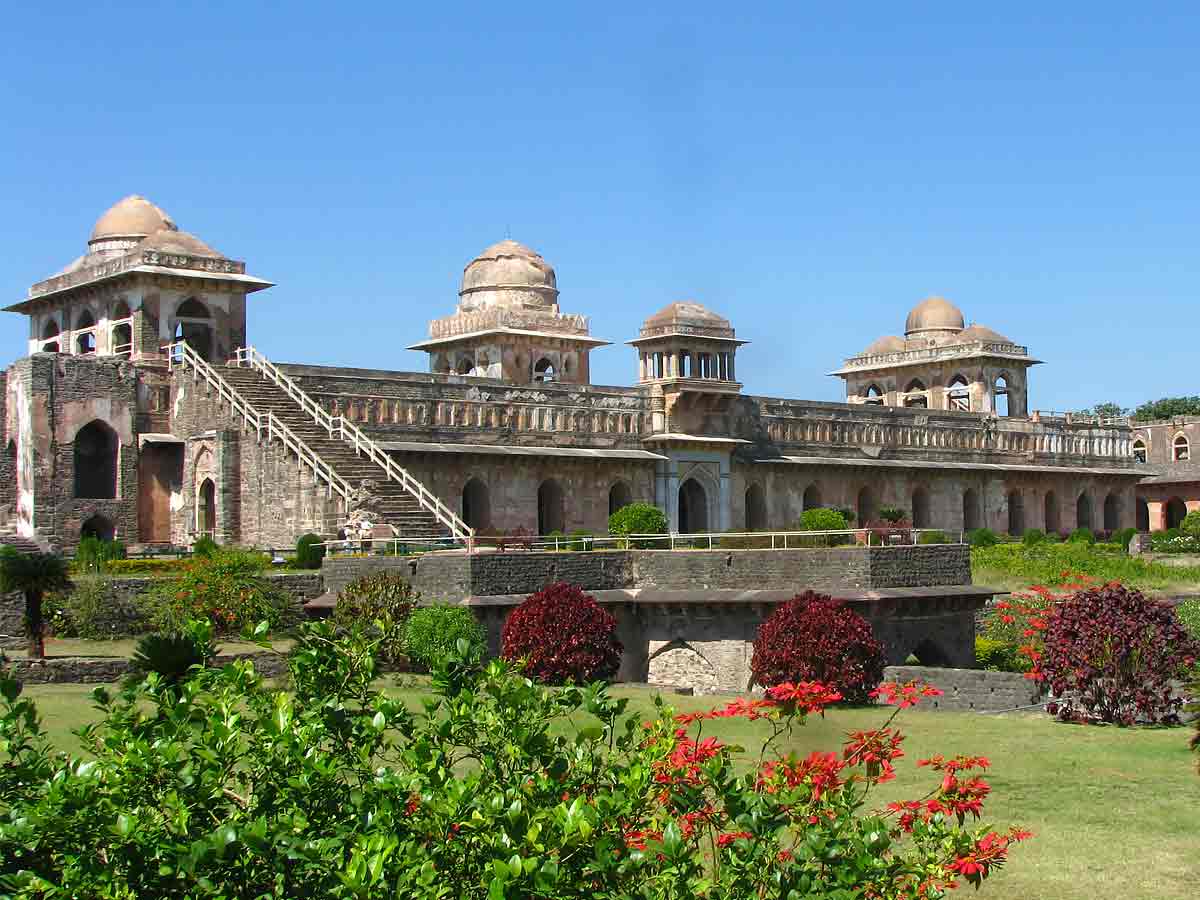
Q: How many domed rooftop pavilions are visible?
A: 4